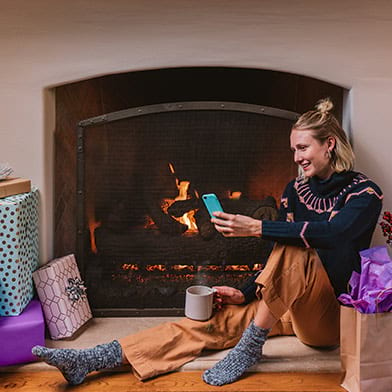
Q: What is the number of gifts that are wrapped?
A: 4